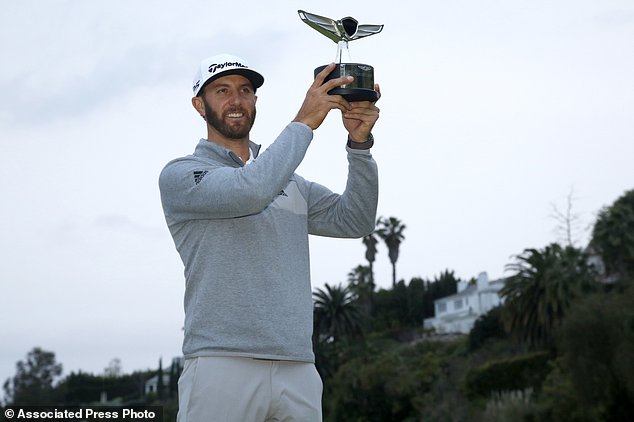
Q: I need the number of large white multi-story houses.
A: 1